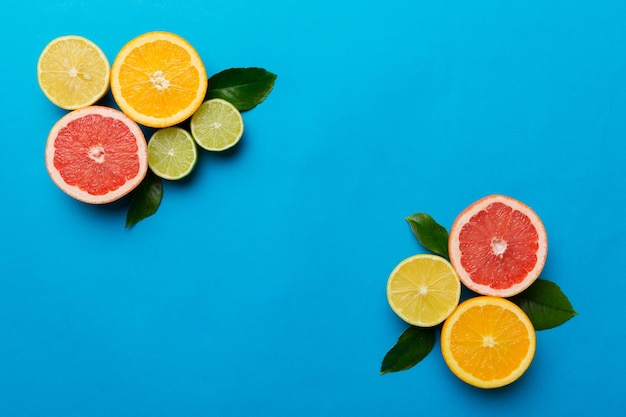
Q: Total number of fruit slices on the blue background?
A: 8